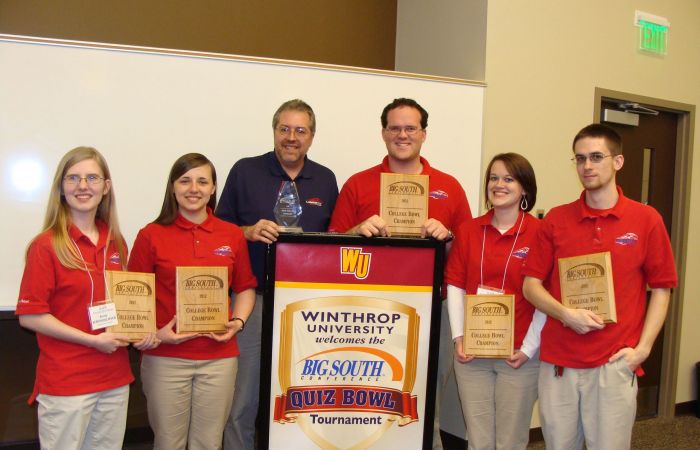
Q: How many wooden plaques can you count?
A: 5